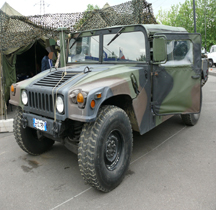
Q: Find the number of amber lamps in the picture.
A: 4